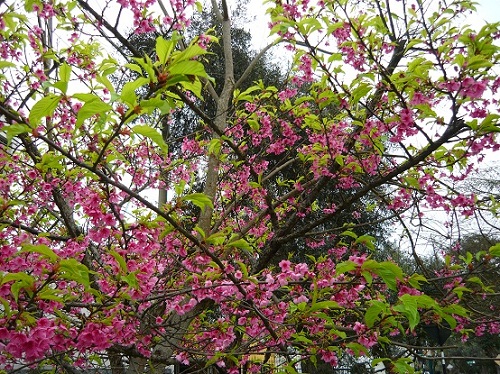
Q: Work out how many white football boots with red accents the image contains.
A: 0